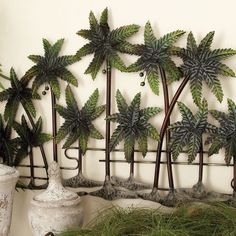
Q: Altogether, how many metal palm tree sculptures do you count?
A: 11